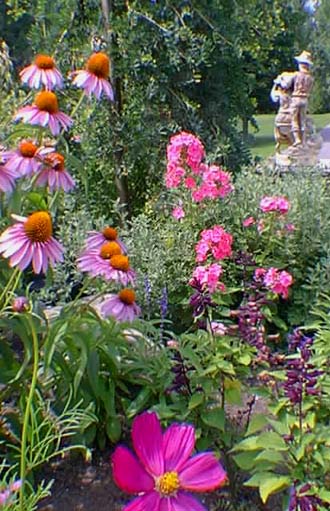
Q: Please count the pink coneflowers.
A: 11